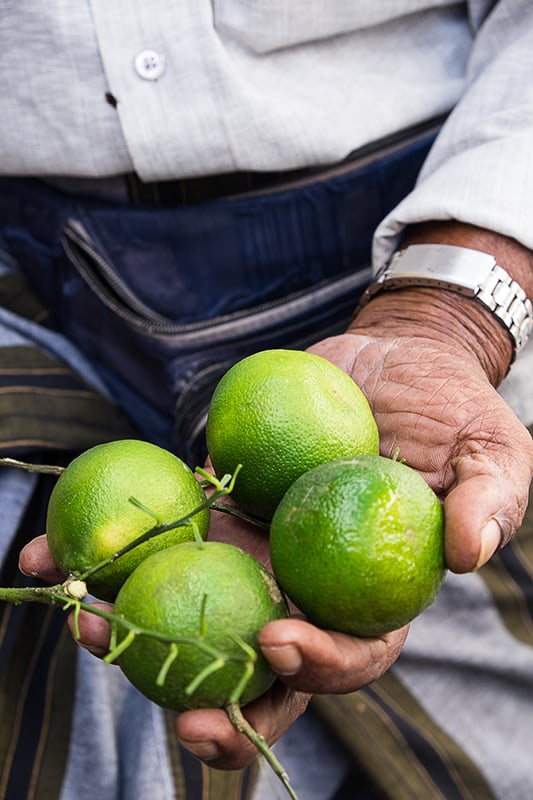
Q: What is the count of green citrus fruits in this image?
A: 4